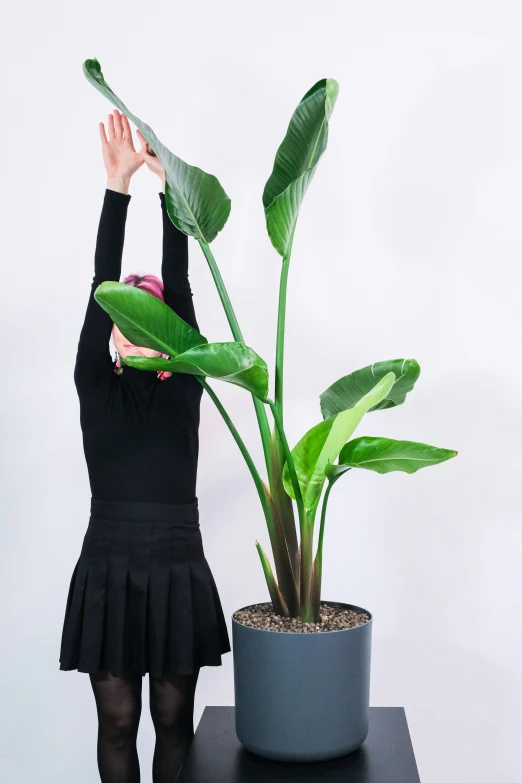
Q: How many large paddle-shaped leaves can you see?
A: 7